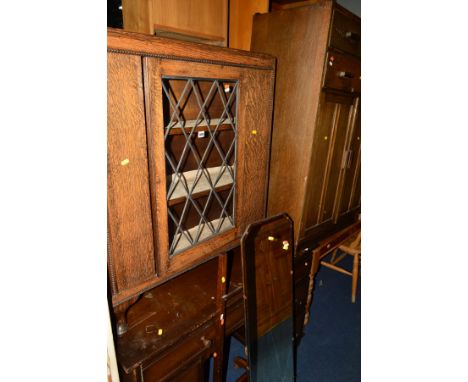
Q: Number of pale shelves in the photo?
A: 3